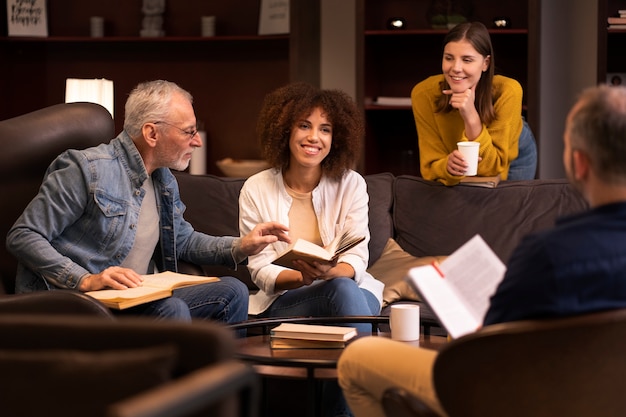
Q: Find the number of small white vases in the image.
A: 2